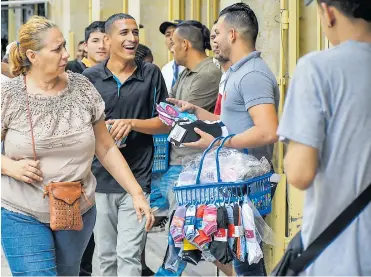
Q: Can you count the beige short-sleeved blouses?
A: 1